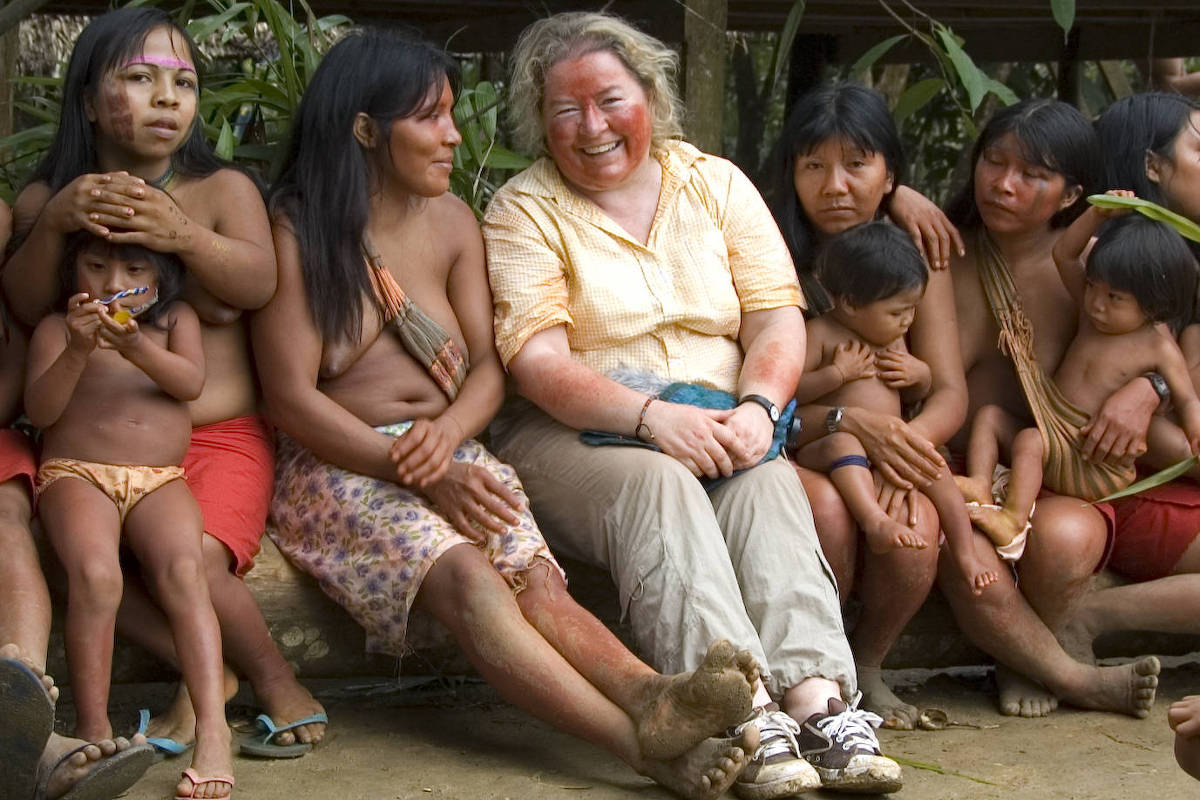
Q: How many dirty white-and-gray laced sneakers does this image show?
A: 2